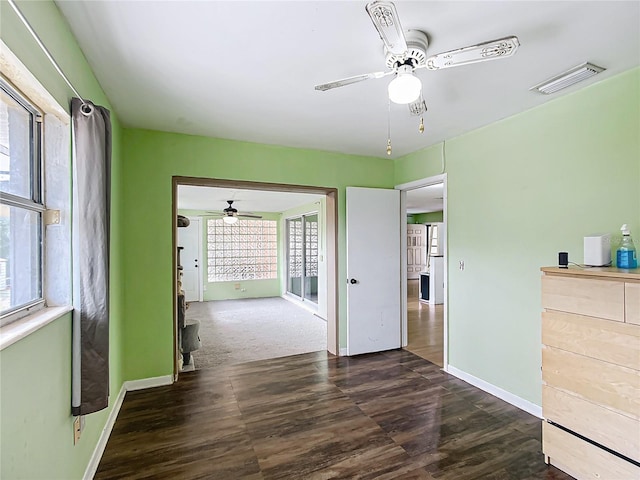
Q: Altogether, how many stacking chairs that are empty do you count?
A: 0